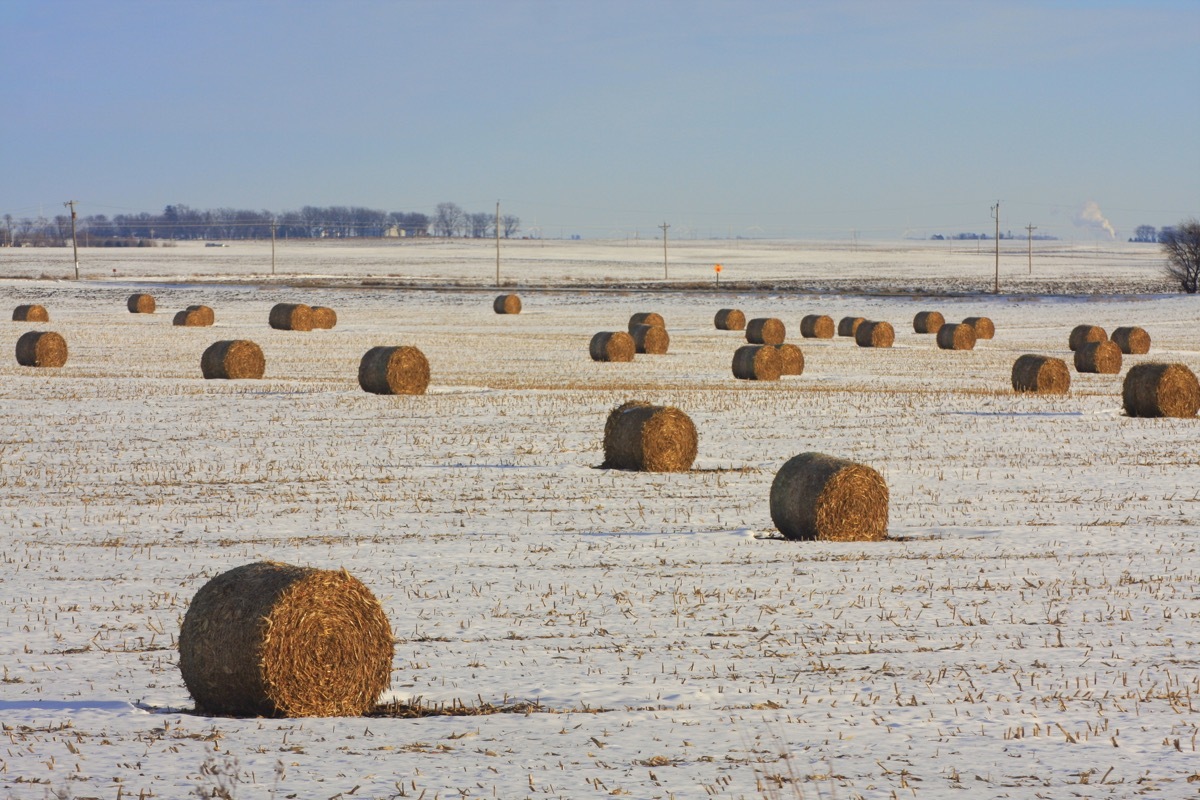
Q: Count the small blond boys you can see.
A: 0